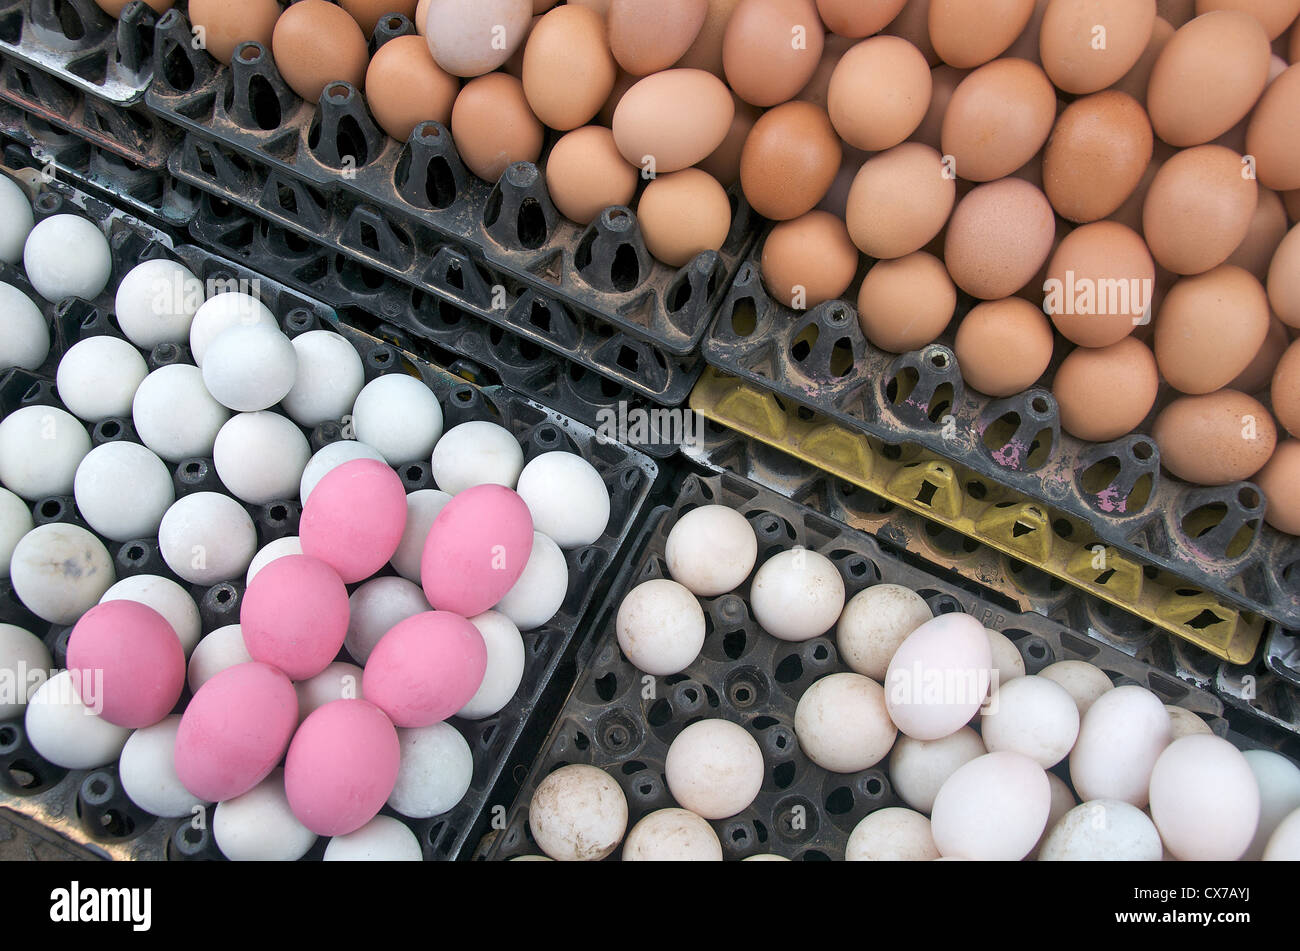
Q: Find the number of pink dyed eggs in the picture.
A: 7